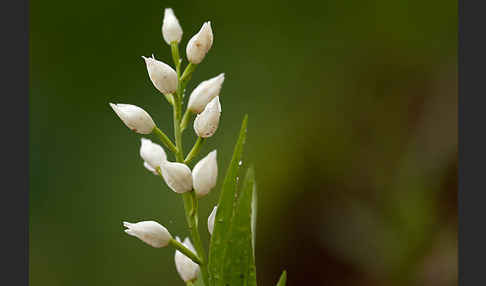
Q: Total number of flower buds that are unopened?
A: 12